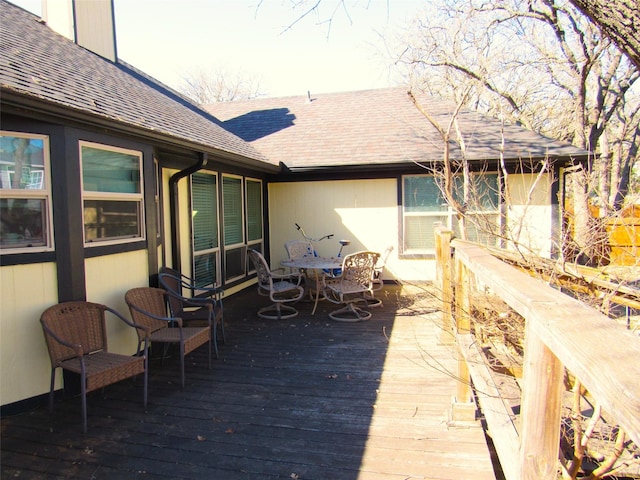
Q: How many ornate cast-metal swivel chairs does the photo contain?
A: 4